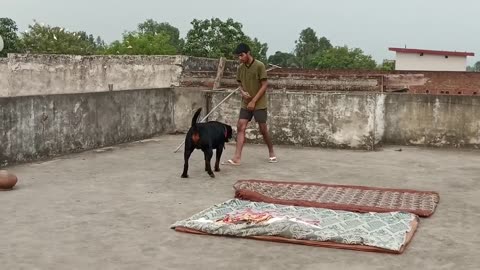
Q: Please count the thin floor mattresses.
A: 2